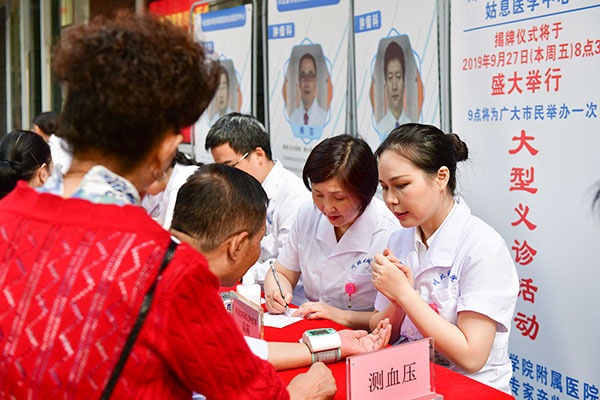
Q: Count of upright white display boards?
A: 4